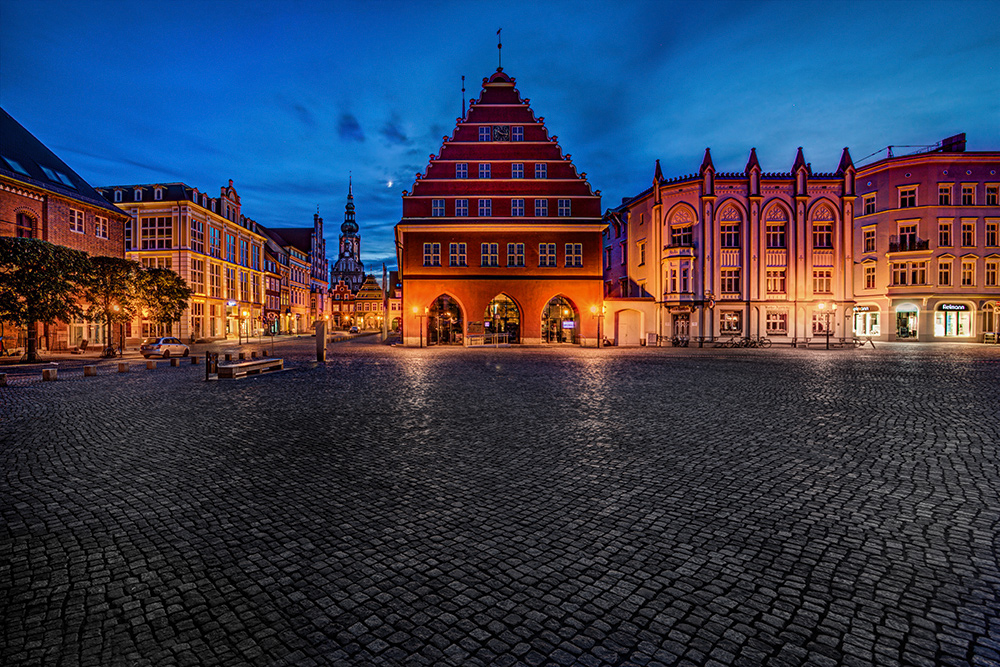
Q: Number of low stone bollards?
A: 11